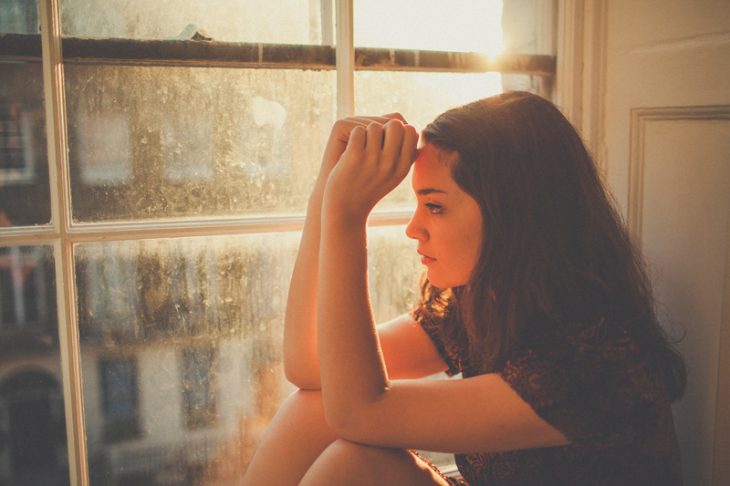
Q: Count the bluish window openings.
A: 2